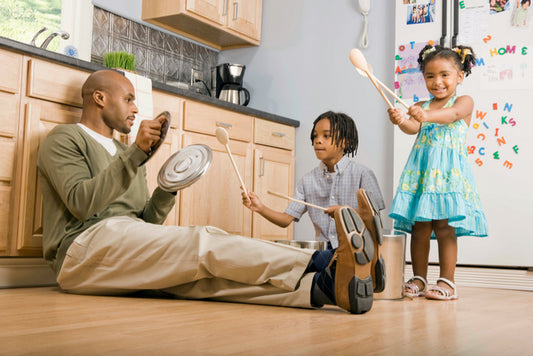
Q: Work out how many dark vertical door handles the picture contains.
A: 2